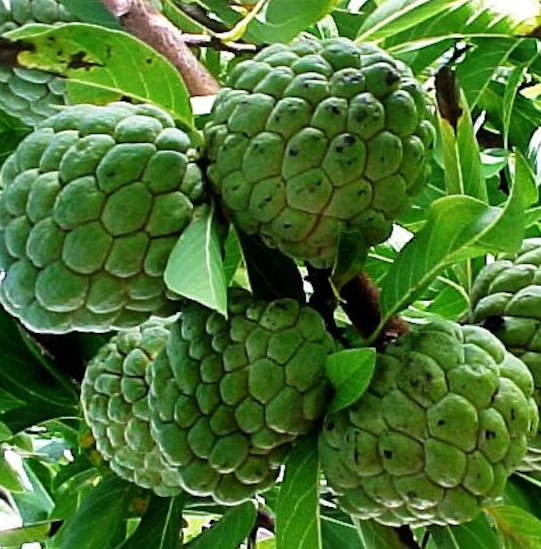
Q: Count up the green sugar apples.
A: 7